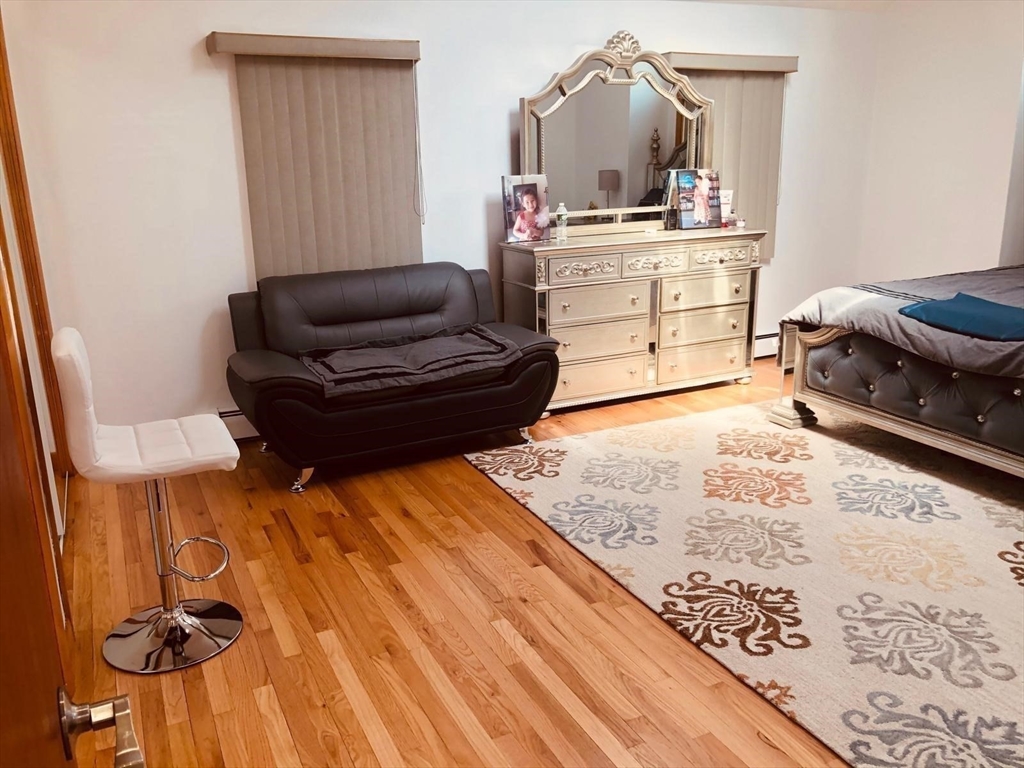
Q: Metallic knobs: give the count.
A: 15